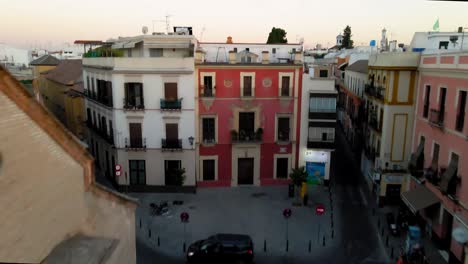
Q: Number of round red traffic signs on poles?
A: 3